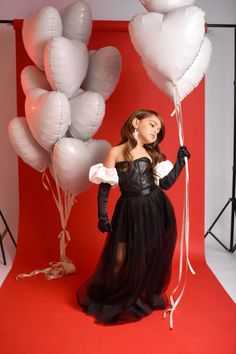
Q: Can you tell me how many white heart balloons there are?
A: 12